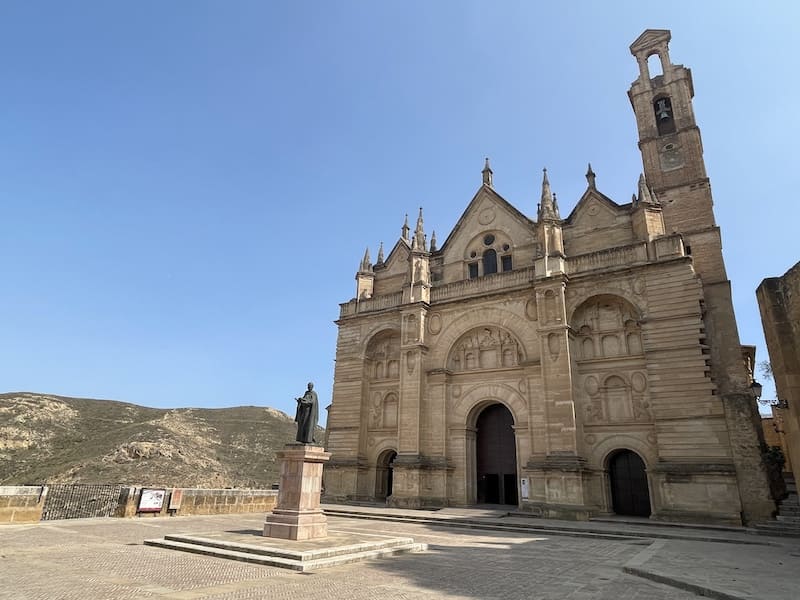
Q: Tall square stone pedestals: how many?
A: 1